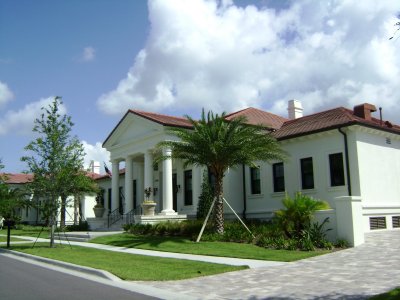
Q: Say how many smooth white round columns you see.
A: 4